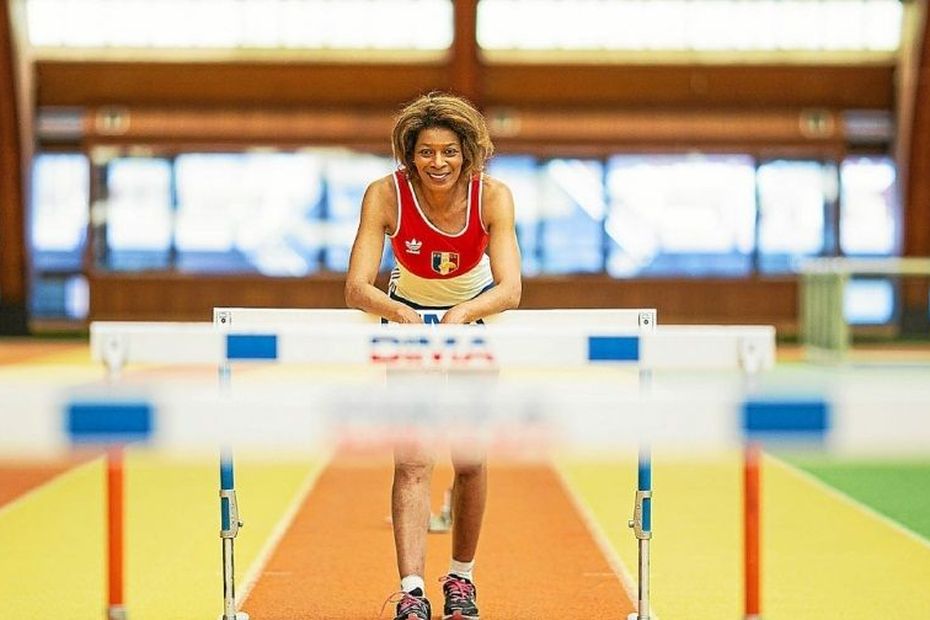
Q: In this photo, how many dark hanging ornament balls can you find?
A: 0